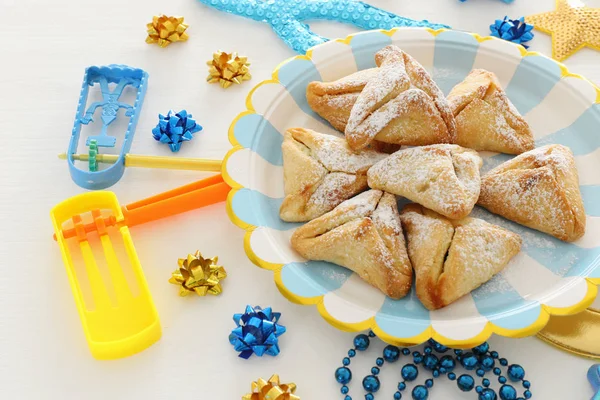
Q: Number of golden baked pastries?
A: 8